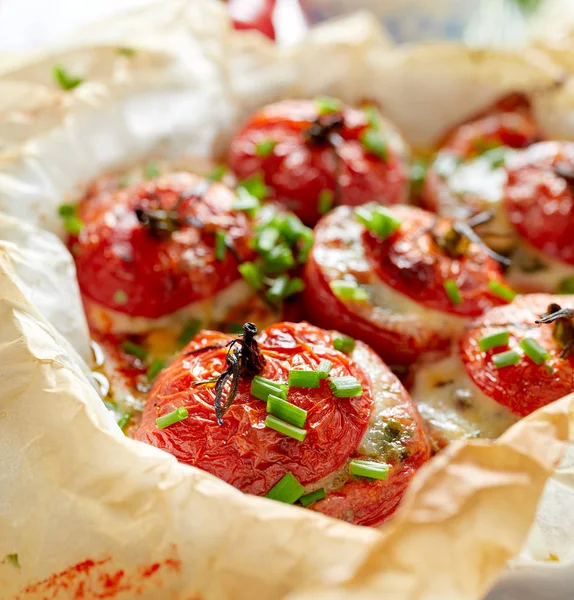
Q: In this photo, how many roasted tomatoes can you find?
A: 7